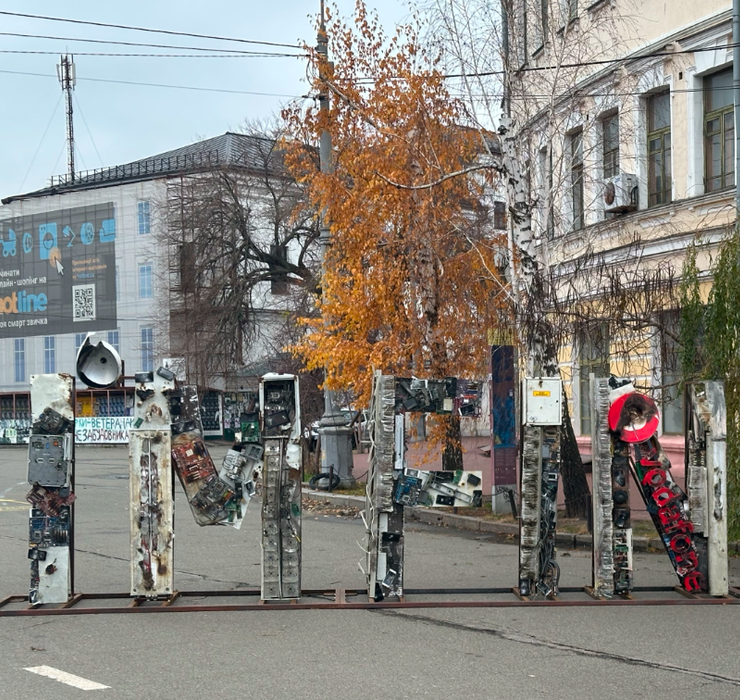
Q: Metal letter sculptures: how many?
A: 5